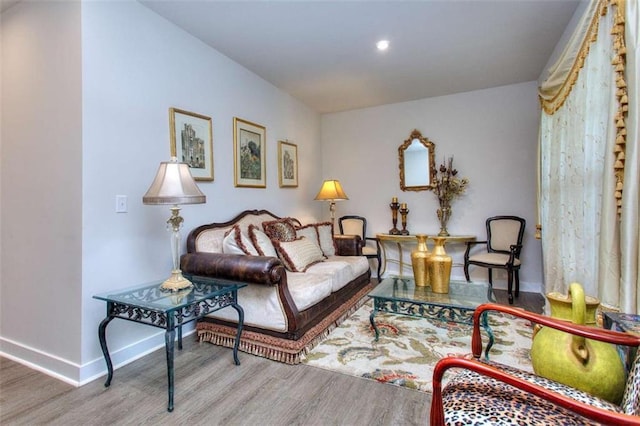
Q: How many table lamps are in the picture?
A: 2